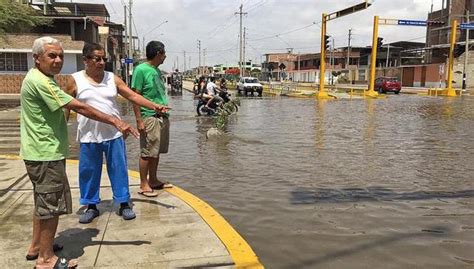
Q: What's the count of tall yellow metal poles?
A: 3